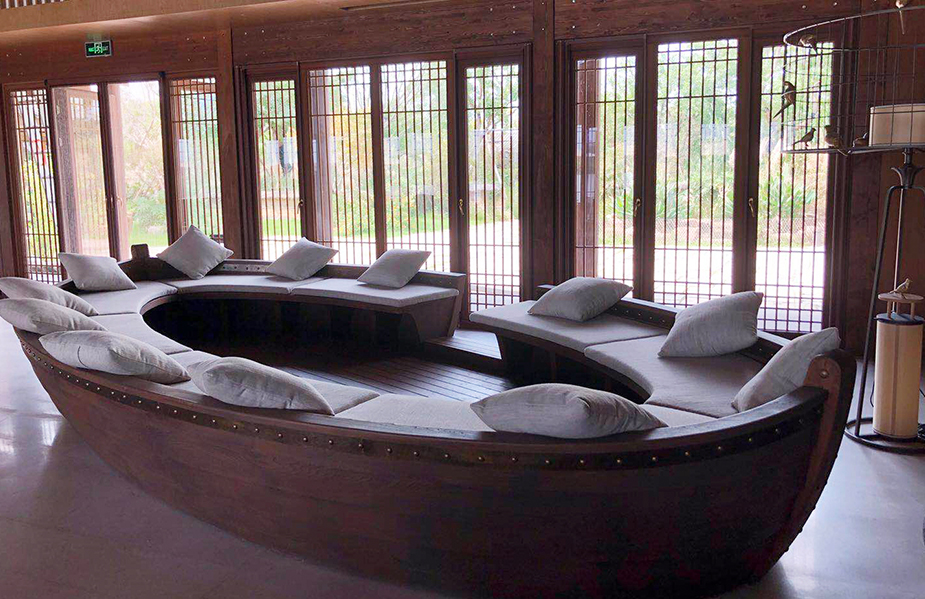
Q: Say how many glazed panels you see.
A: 11